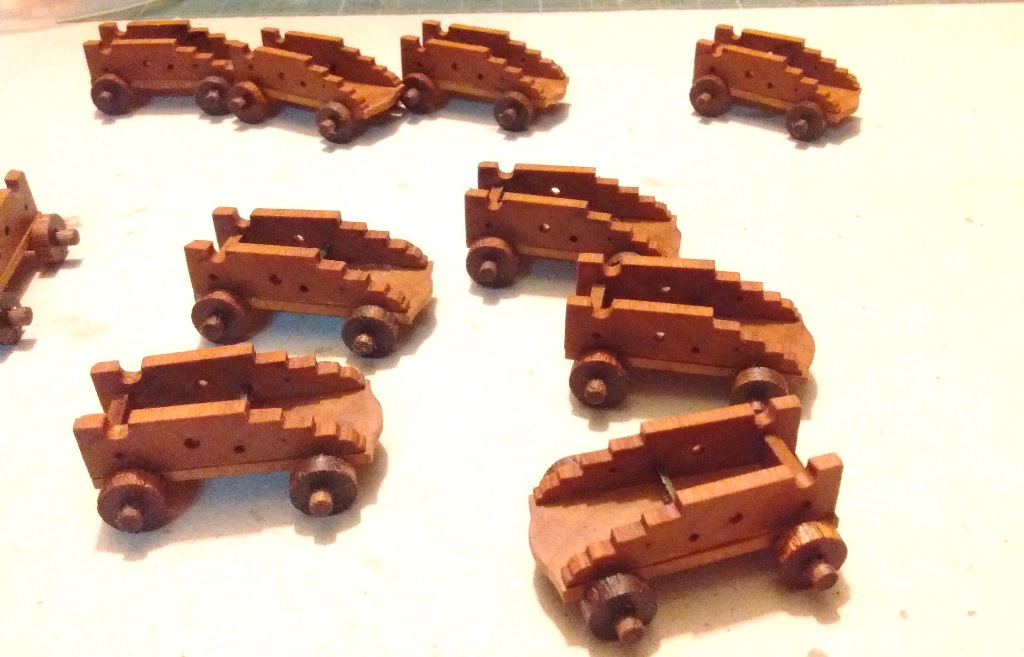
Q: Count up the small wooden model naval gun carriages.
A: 10